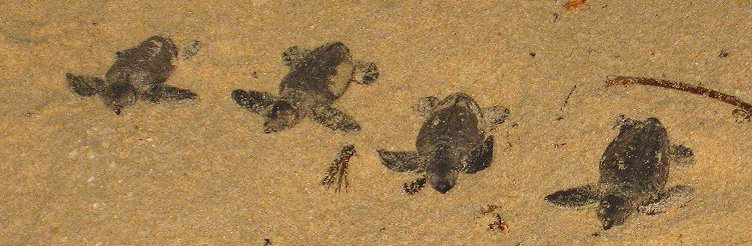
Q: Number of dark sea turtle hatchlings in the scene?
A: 4